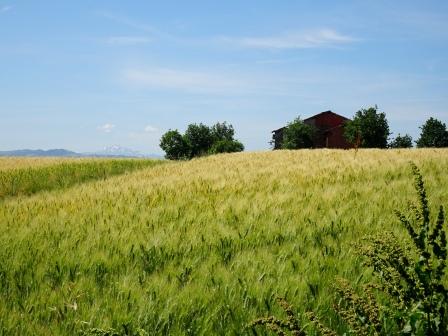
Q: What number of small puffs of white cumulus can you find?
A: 2